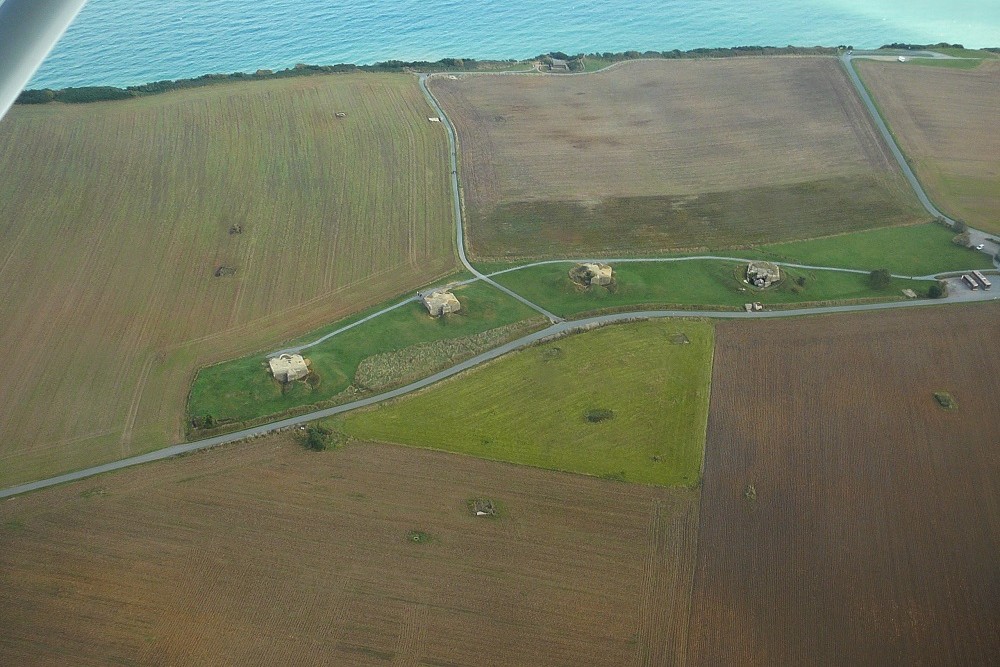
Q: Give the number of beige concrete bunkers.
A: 4